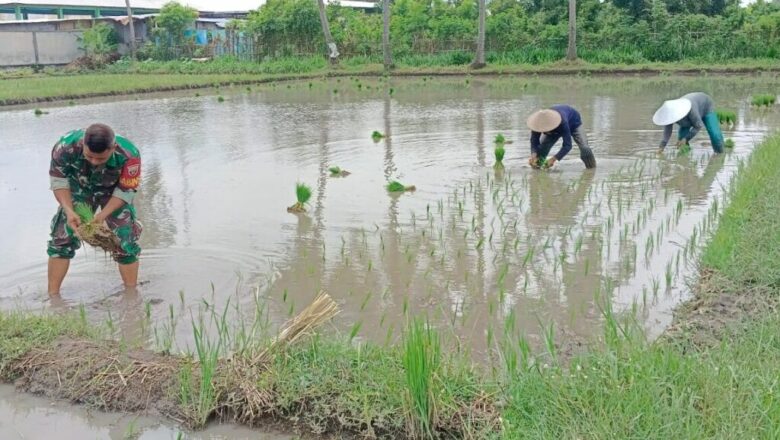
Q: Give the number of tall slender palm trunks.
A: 4